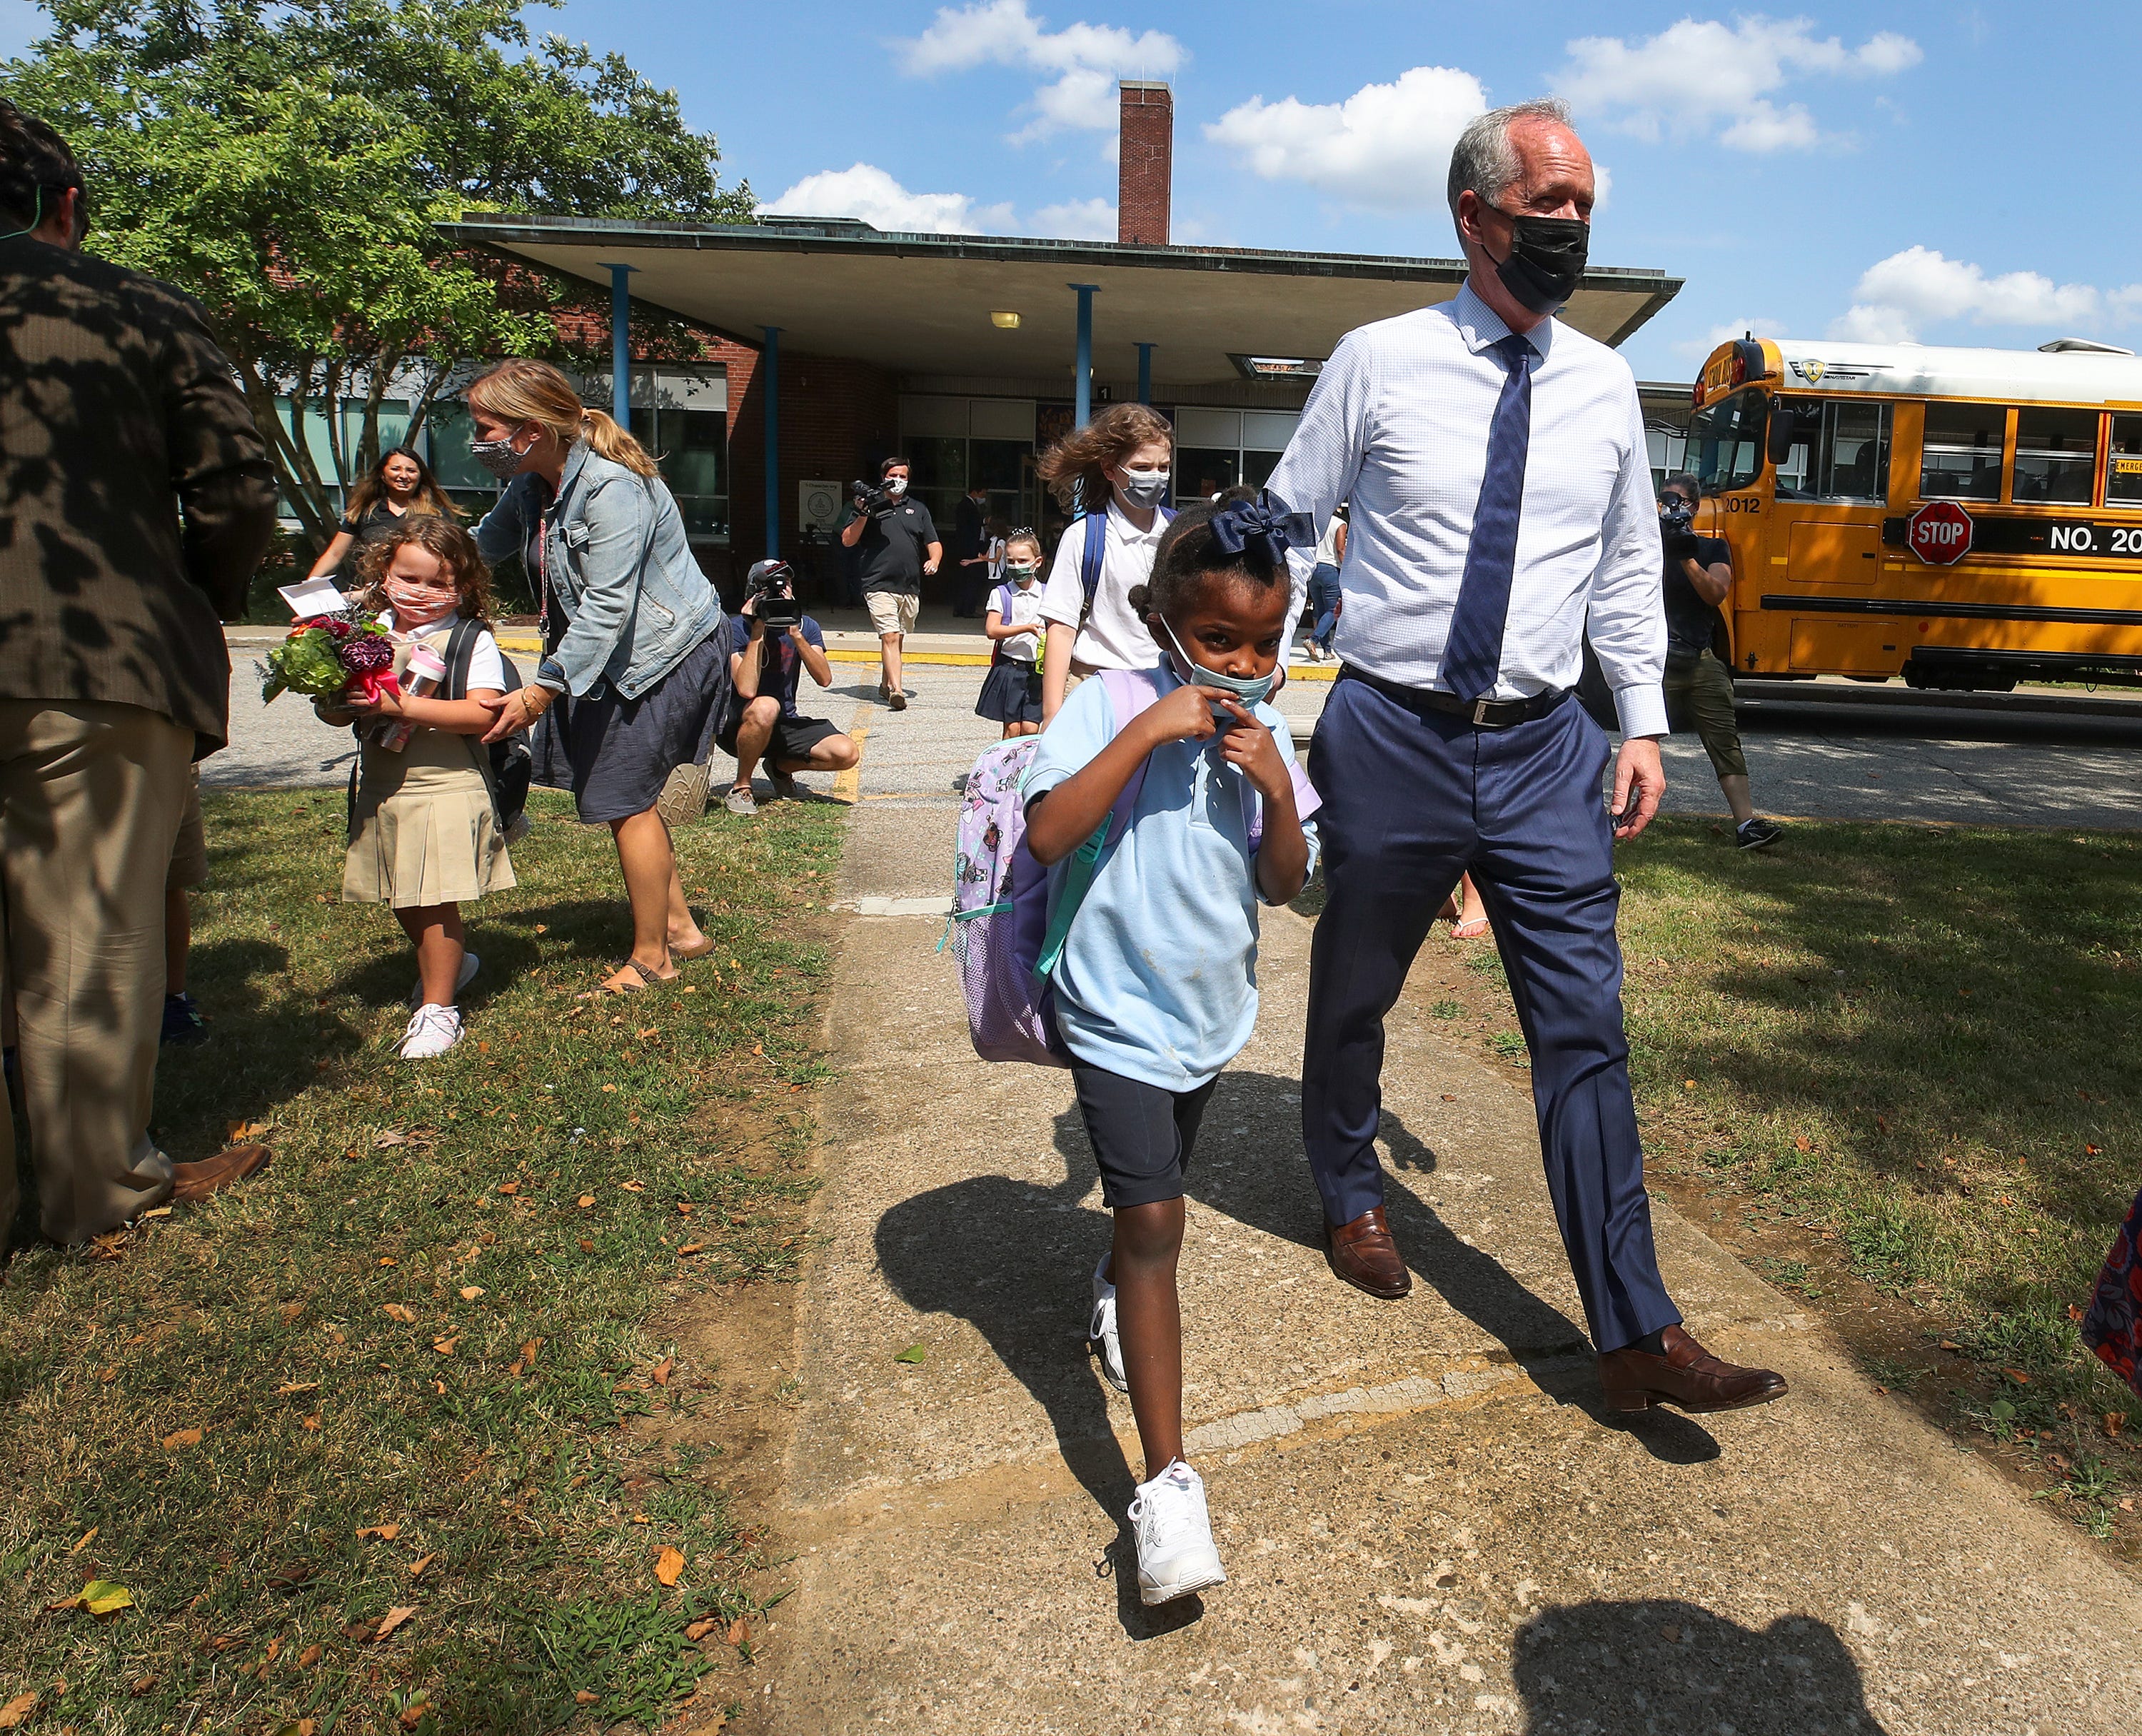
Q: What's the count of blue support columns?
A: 4